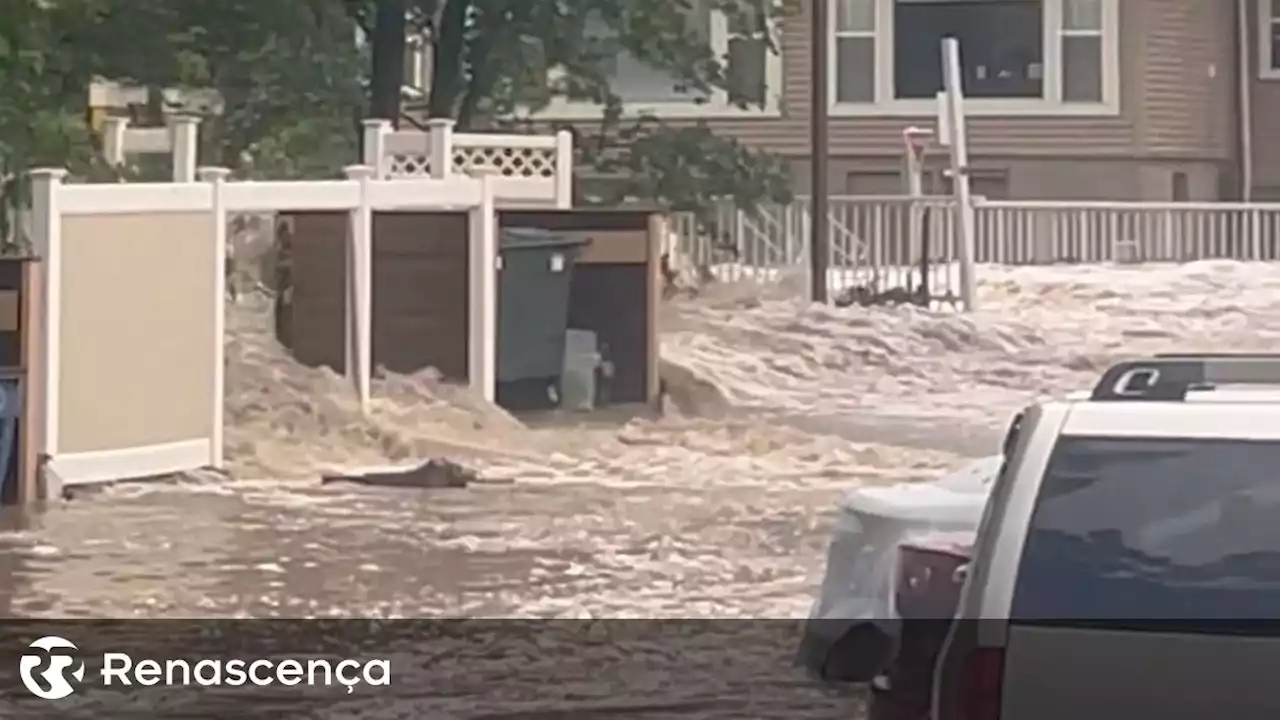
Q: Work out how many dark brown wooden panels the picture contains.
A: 2